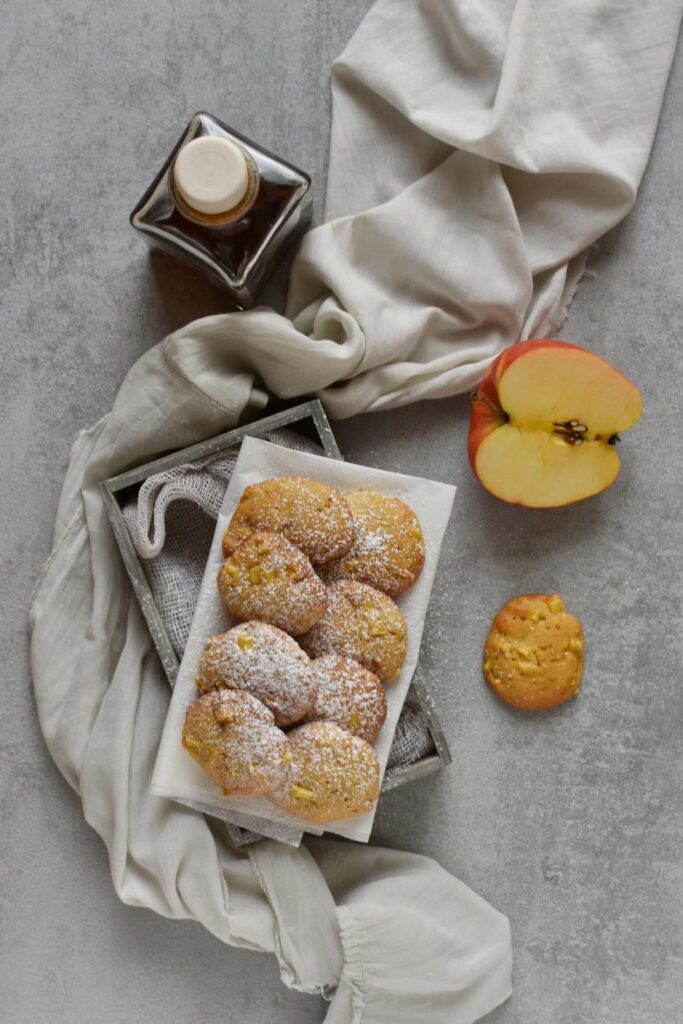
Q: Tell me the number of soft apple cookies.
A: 9